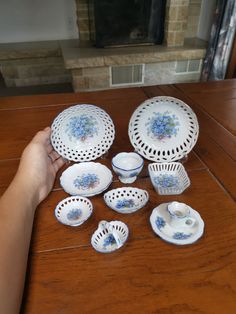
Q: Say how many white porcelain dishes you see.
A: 9